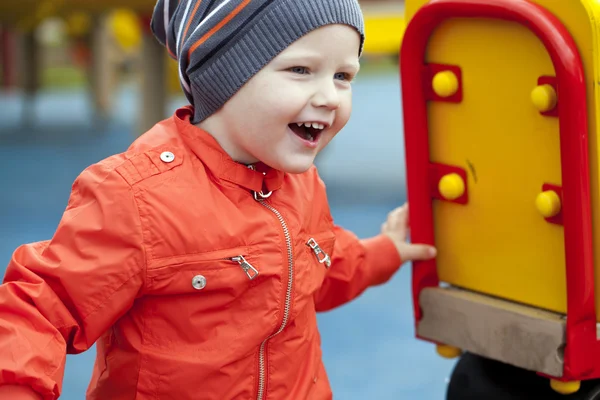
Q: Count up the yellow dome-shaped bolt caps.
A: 6